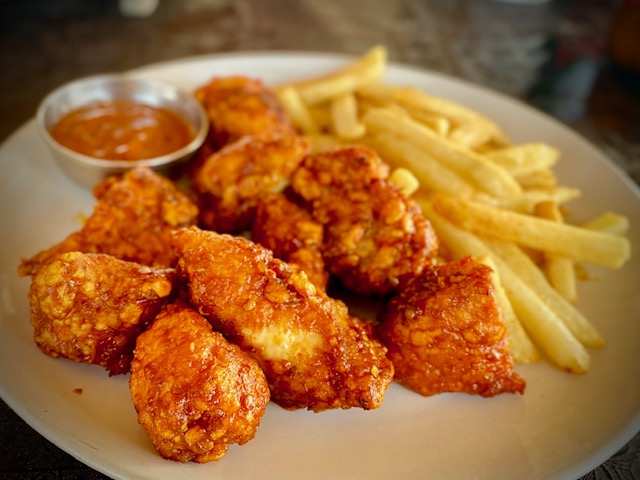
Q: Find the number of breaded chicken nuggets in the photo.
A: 9